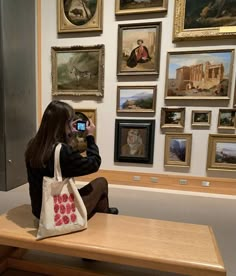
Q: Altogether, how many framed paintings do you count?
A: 14